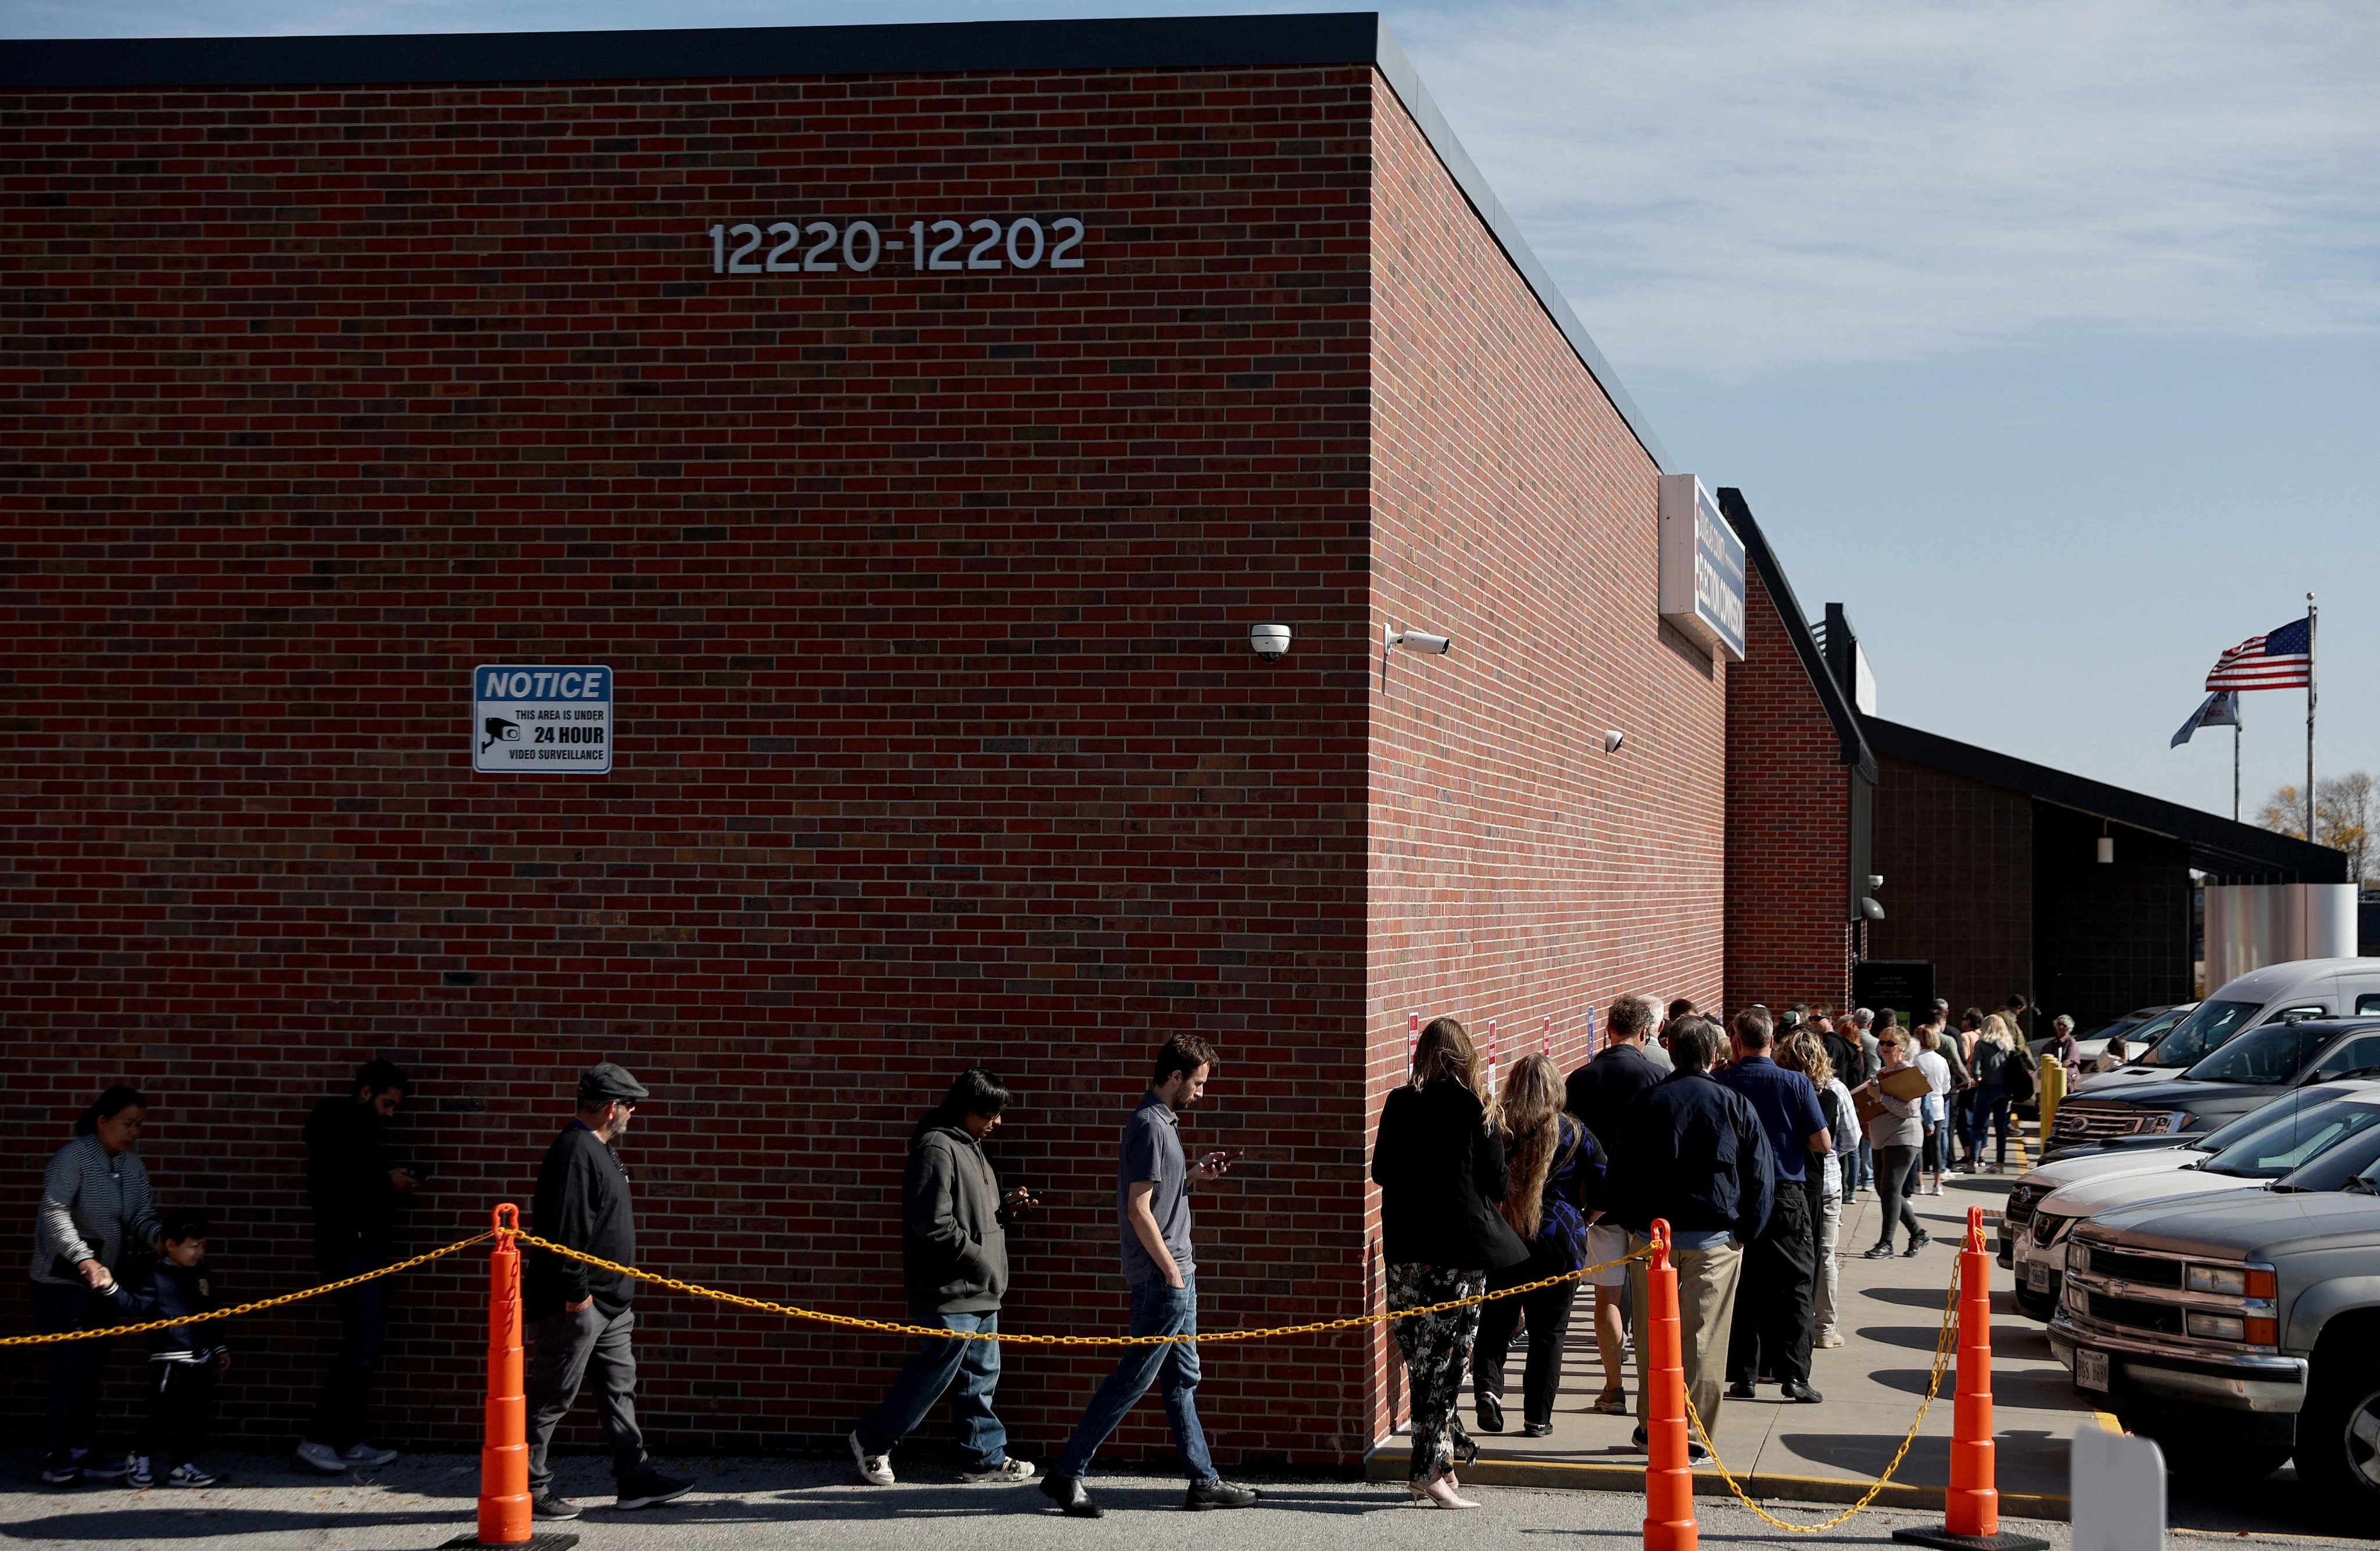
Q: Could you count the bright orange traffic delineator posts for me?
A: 3